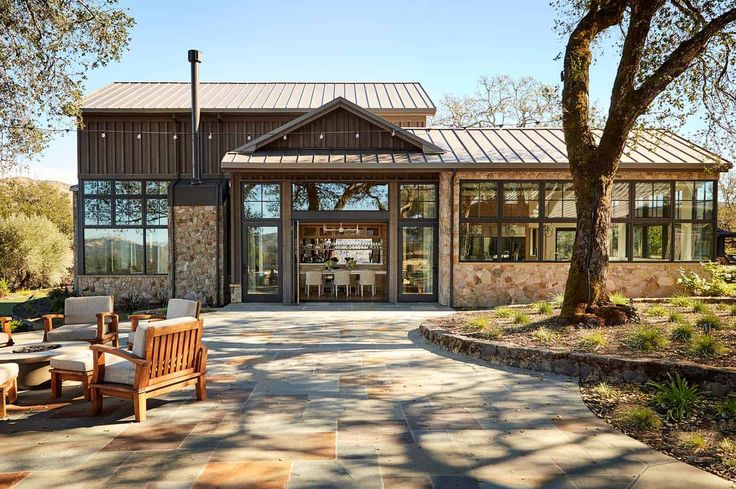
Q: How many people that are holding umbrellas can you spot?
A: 0